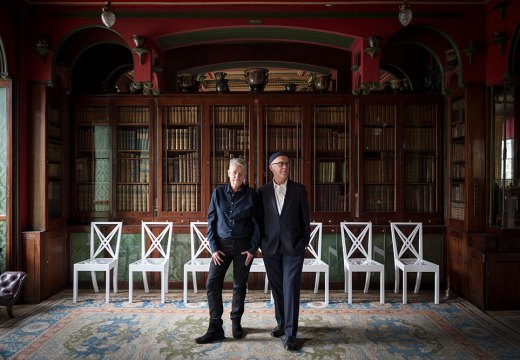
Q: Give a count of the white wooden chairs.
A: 7